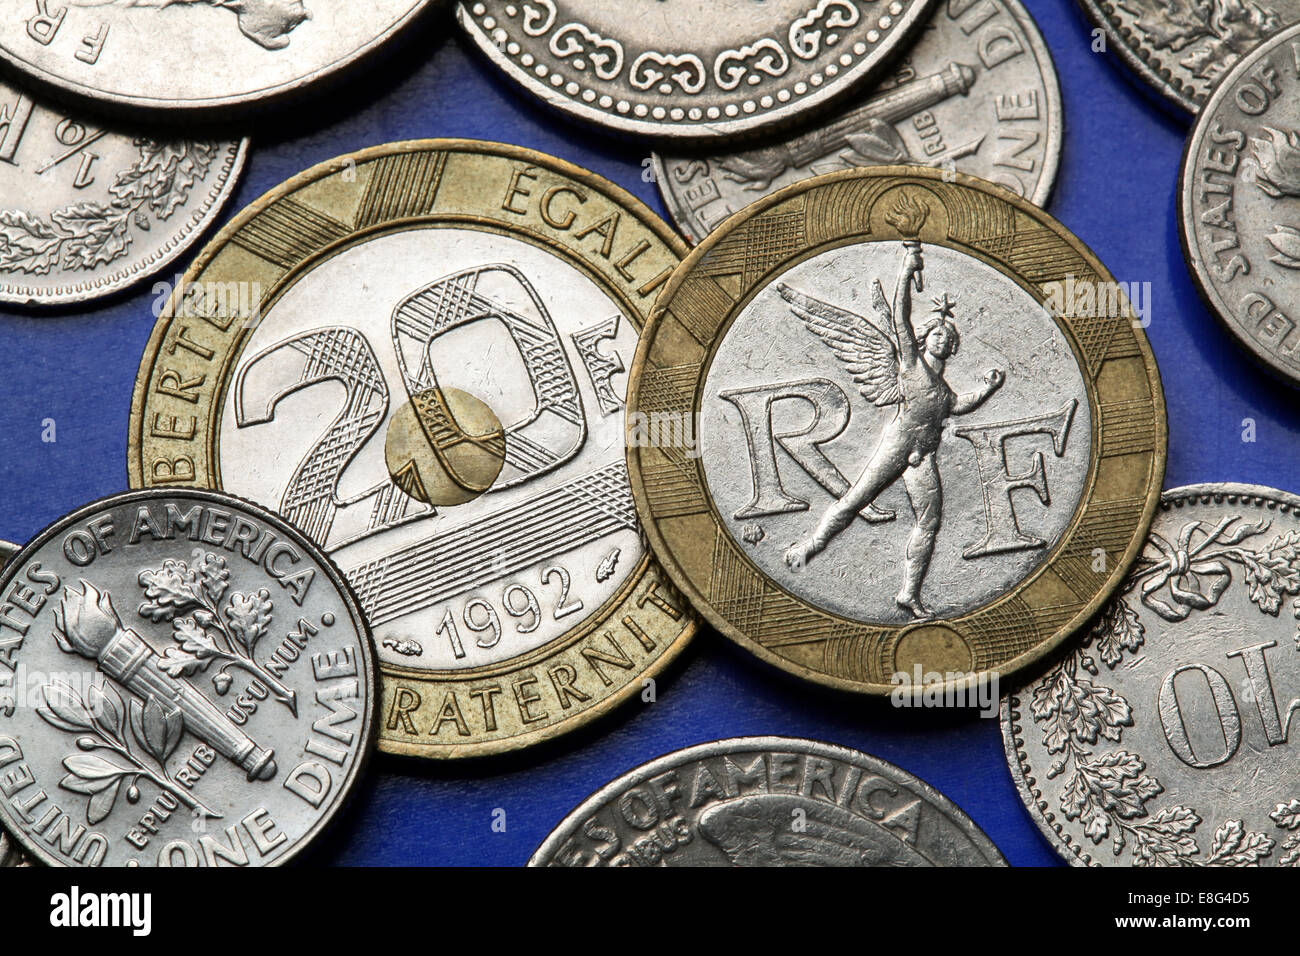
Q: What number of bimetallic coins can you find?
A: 2